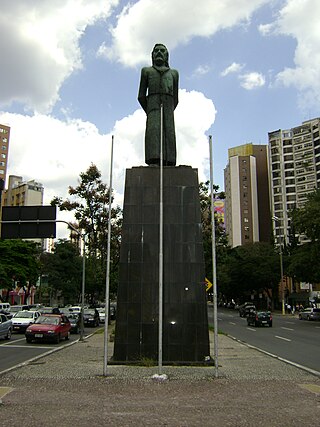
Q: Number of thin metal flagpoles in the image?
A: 3